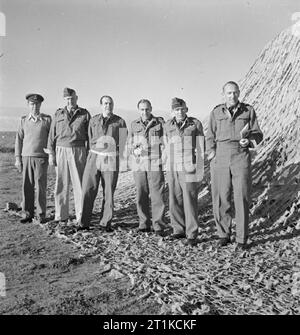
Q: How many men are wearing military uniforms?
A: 6